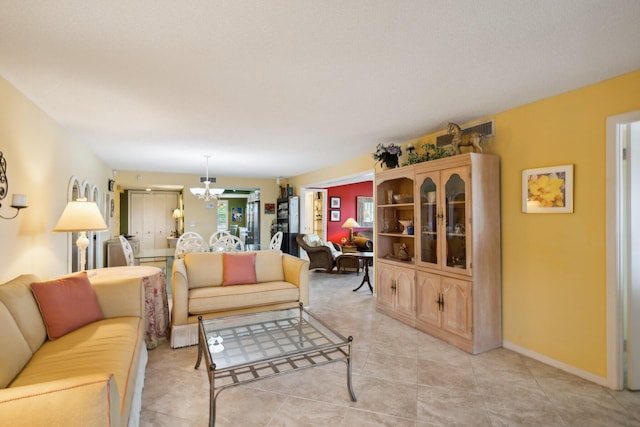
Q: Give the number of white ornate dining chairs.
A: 6